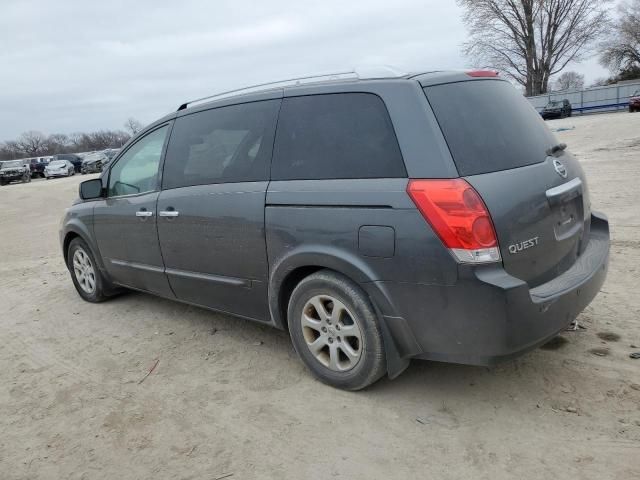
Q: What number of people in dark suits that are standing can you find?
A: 0